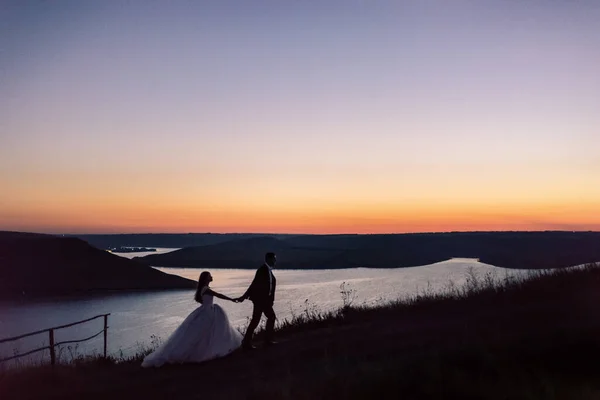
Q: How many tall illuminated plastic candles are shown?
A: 0